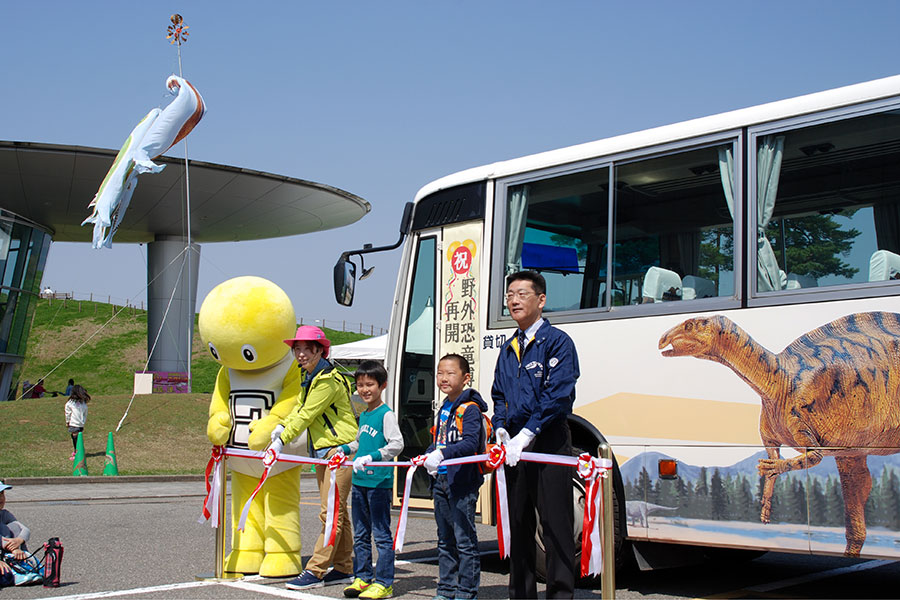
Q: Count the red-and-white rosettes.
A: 6